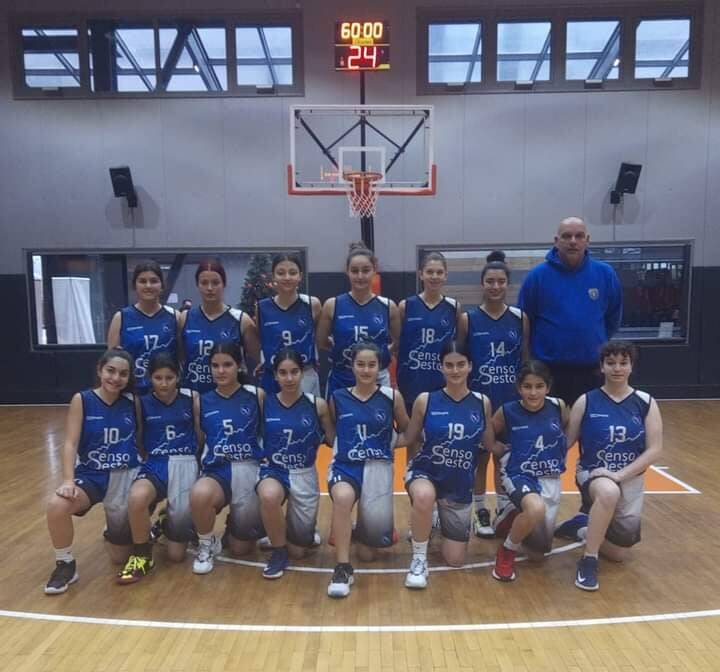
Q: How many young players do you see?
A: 14